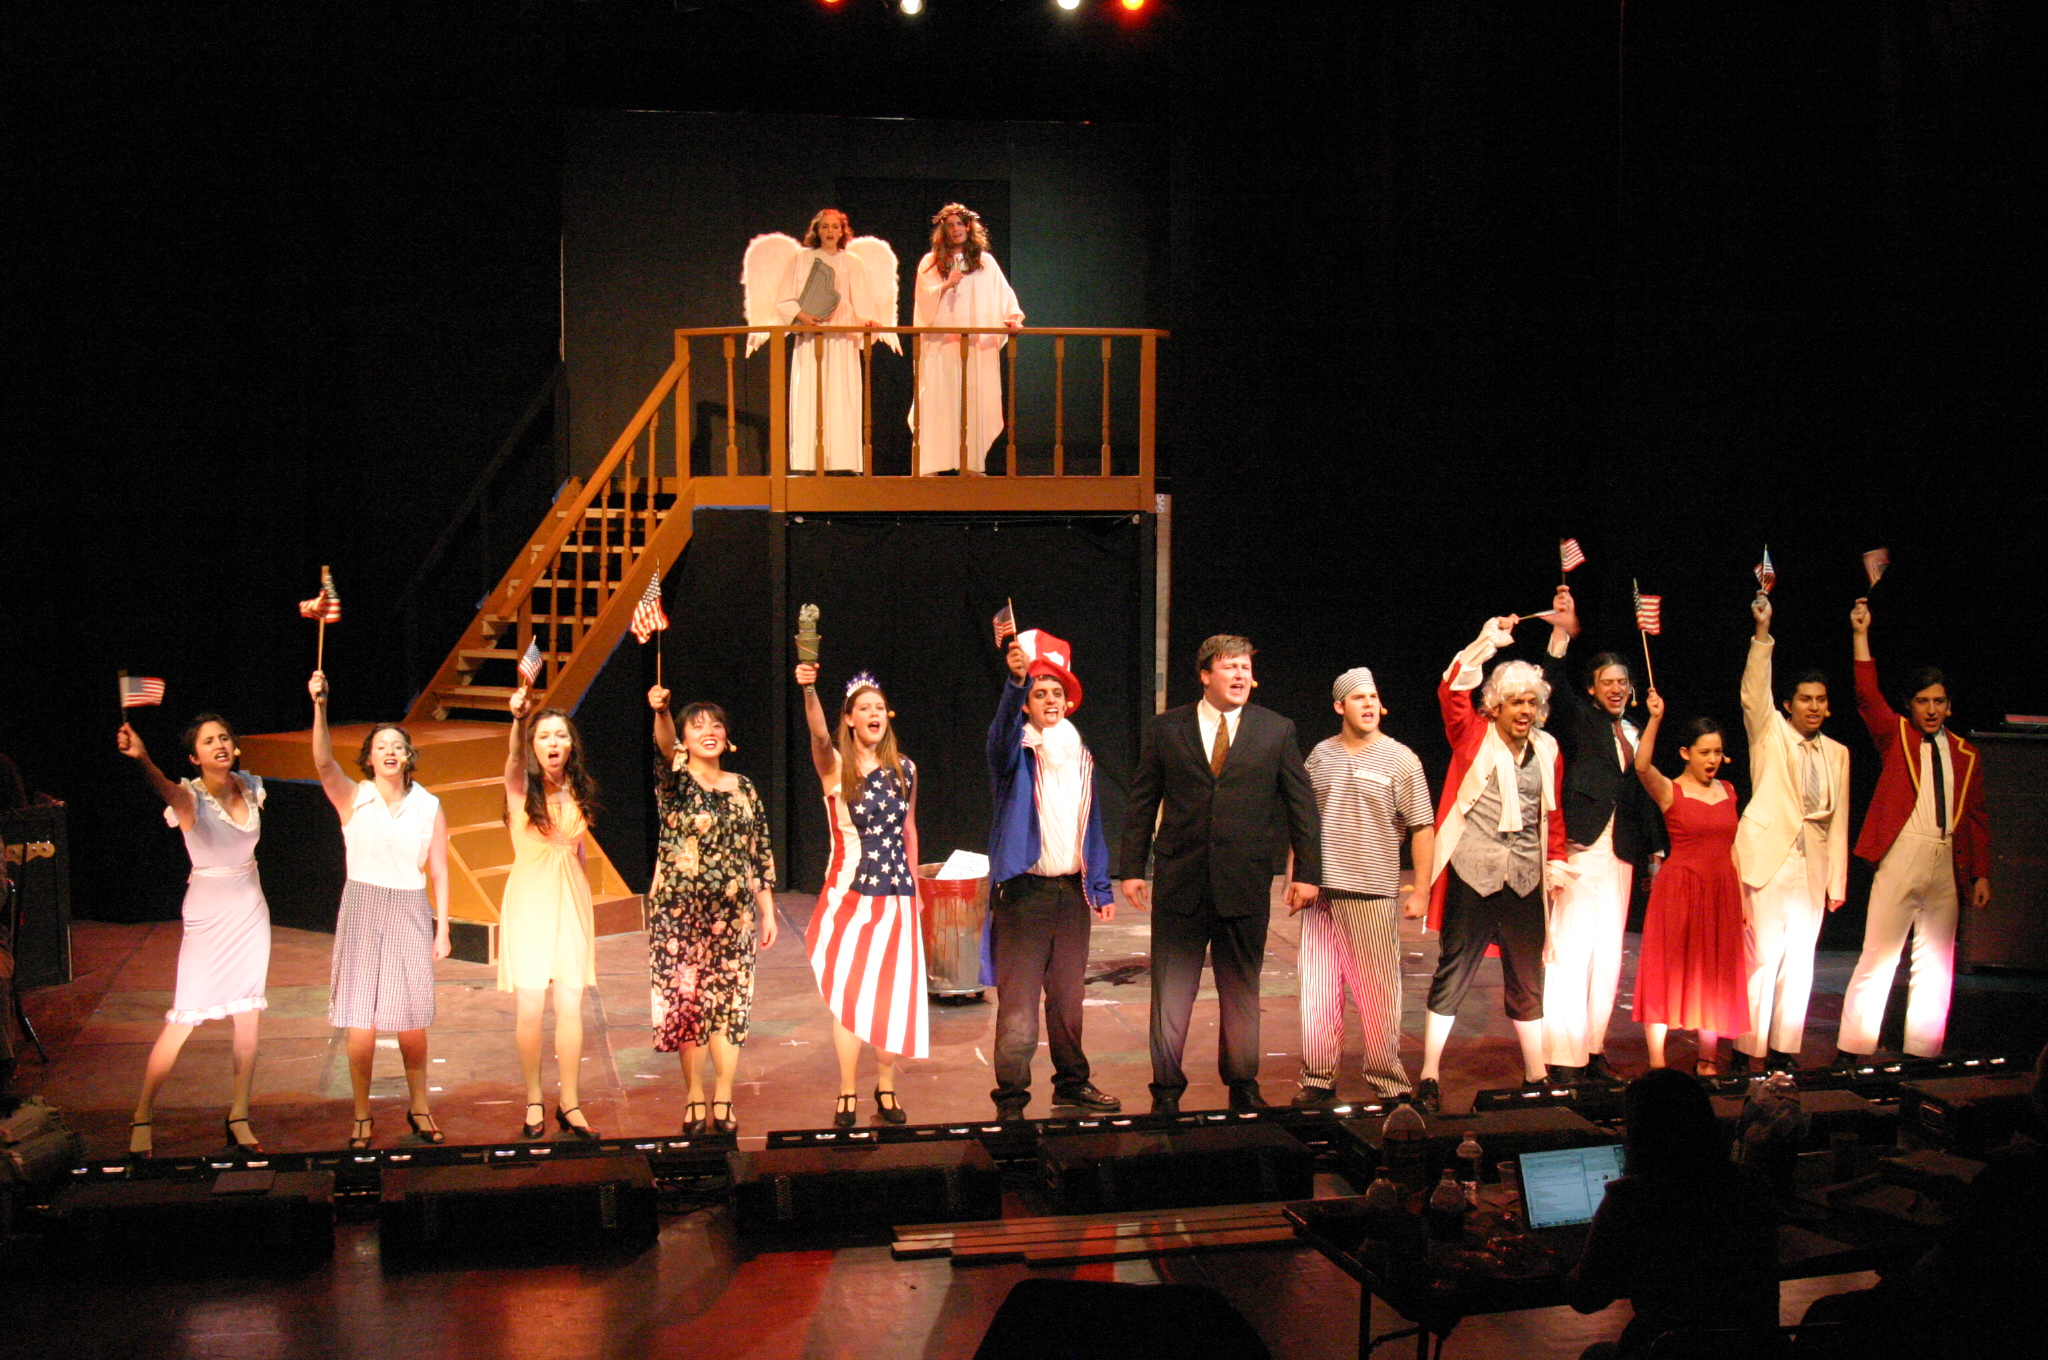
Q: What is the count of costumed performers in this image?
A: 15